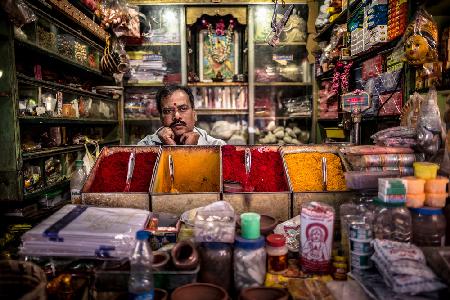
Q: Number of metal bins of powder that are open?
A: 4